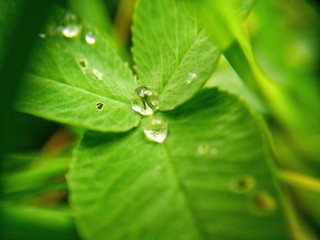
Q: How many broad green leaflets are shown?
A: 3